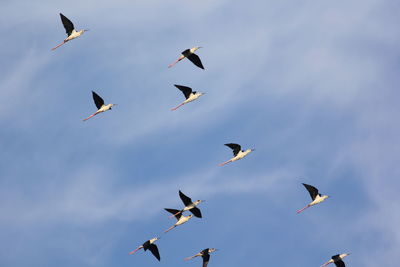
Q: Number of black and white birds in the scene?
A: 11